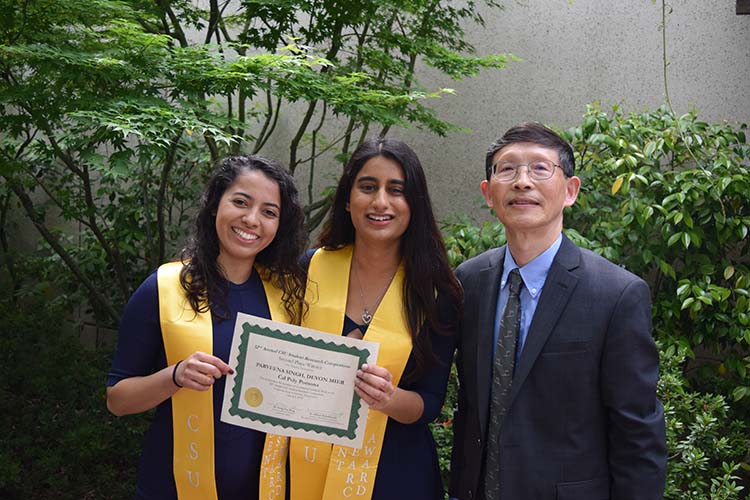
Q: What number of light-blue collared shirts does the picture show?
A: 1